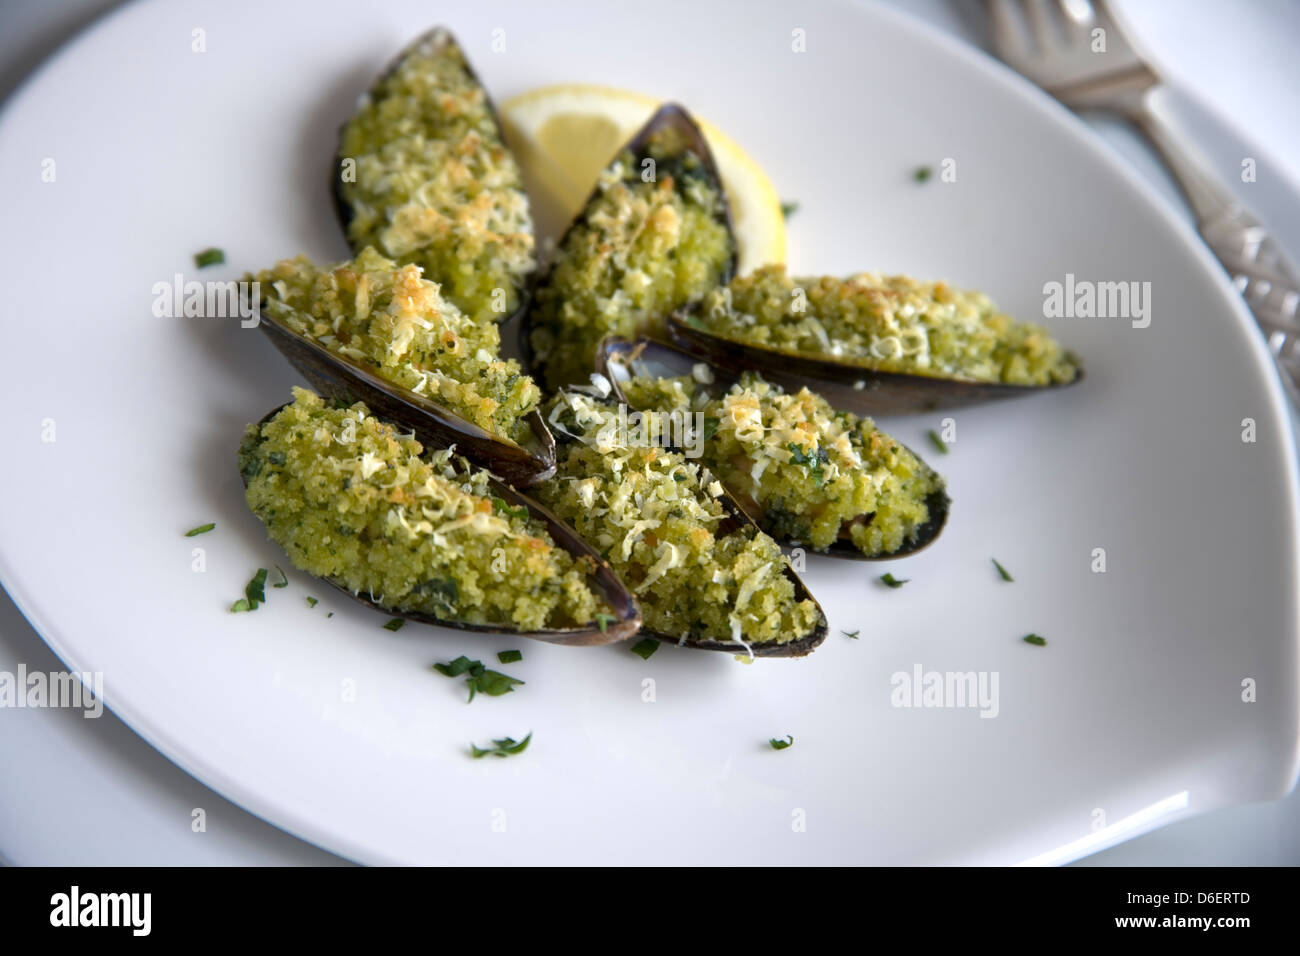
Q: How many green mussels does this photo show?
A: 7